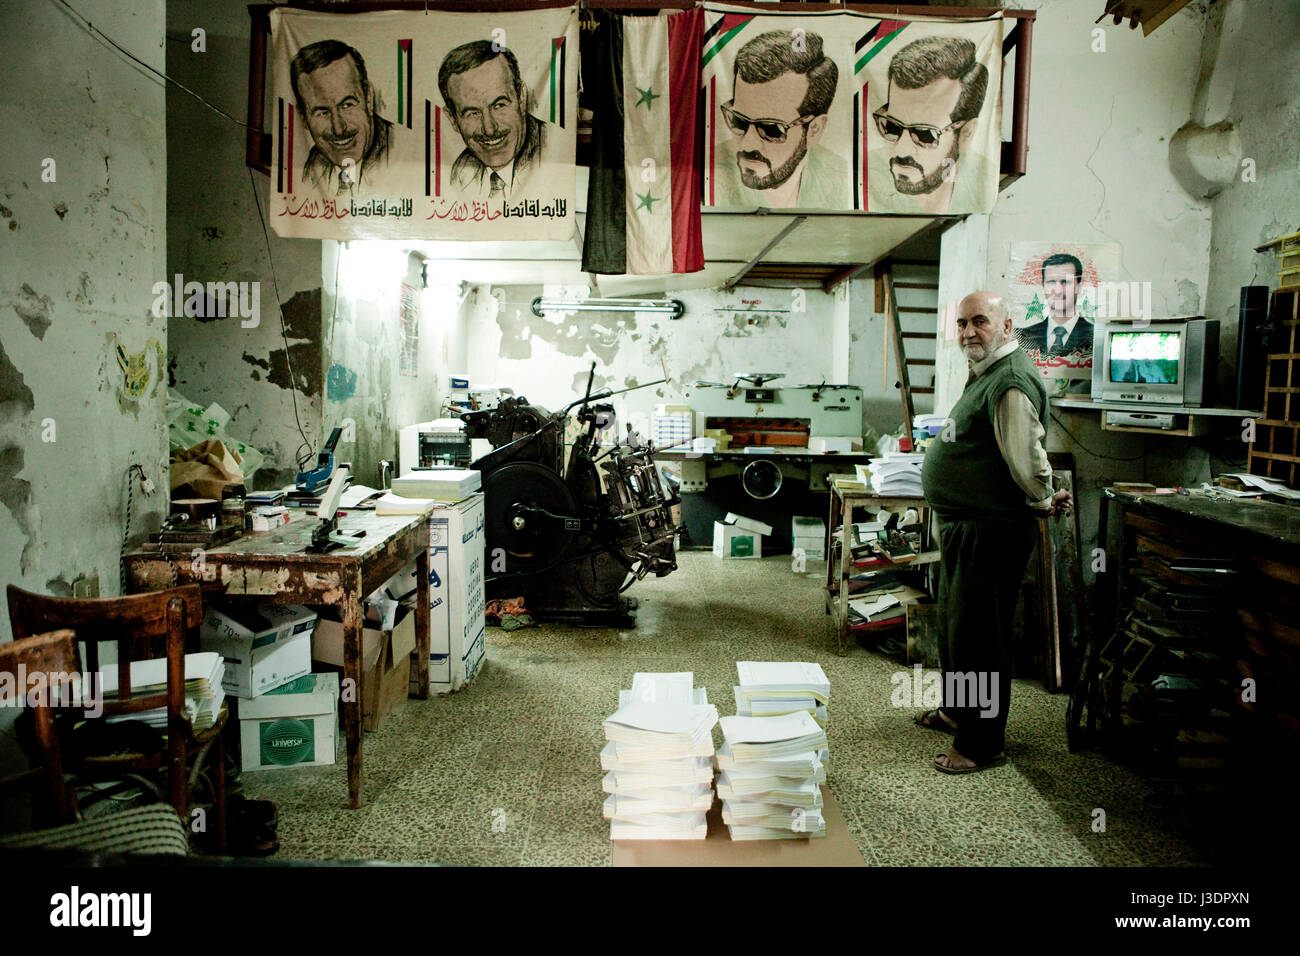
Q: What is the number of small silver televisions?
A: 1